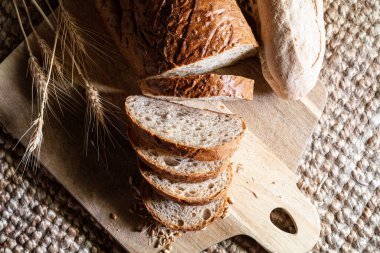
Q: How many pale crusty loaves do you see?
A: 1